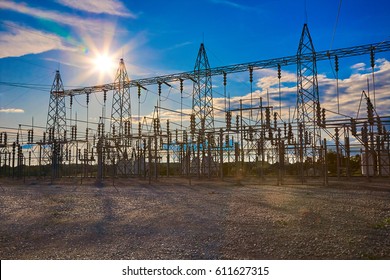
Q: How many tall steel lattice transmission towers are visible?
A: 4